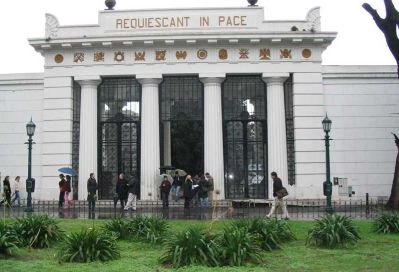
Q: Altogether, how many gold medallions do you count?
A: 13